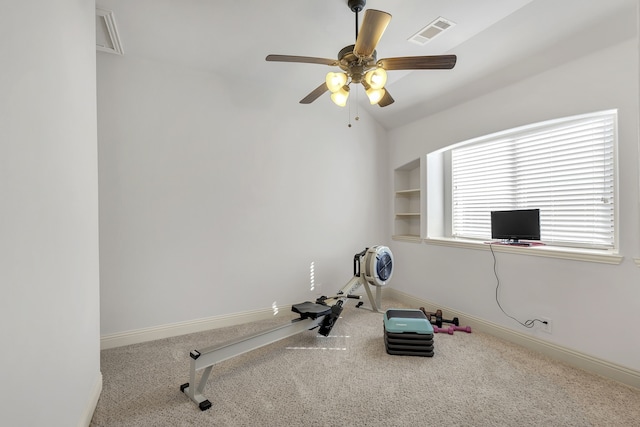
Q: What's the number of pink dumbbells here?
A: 2